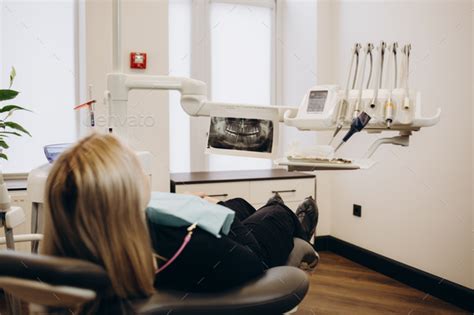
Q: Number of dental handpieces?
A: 5